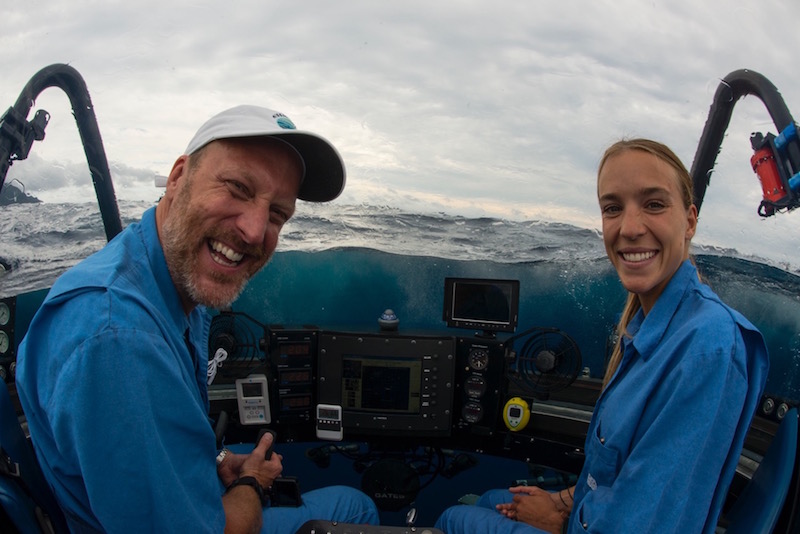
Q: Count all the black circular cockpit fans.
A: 2